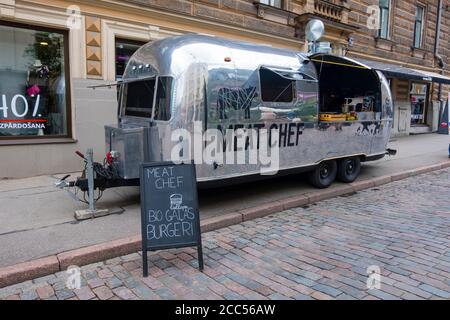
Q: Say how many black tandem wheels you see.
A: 2